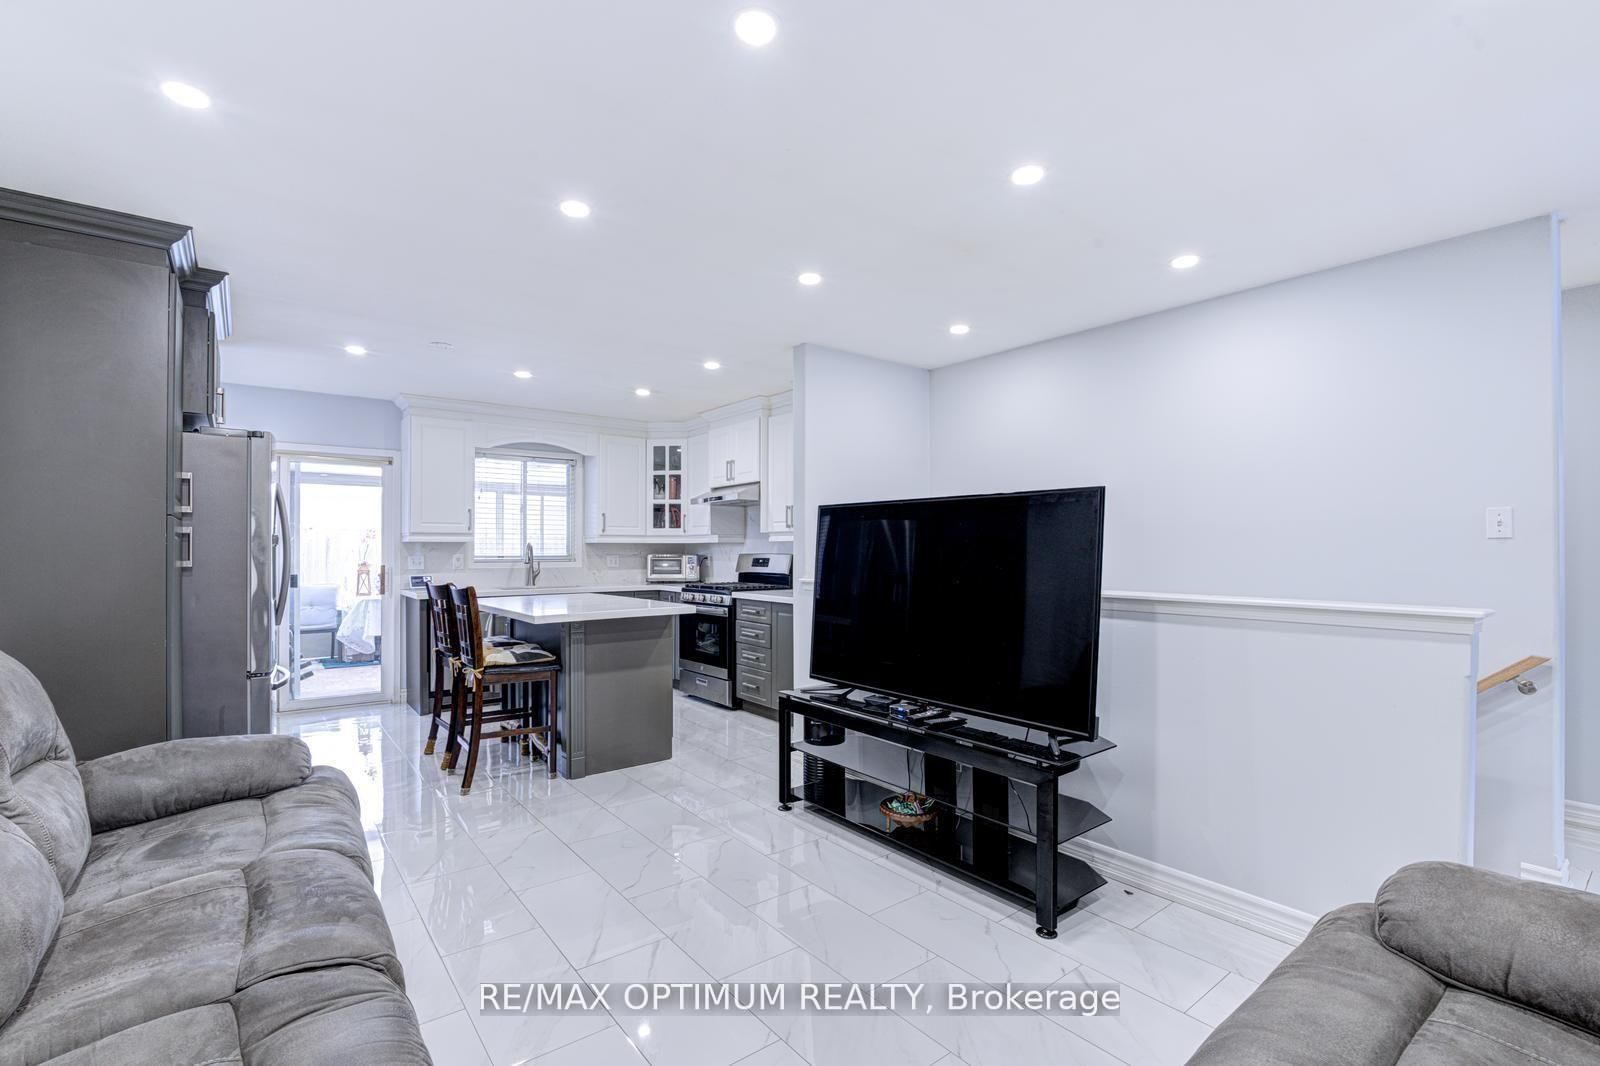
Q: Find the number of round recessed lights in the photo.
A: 11